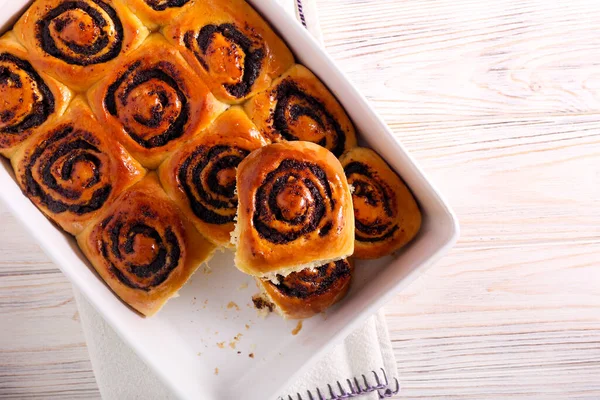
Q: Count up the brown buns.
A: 12